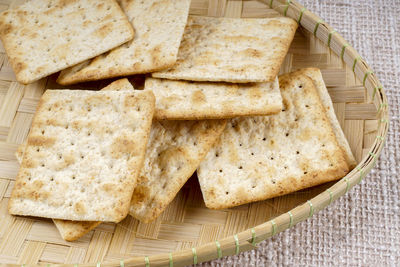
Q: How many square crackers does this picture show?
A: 9